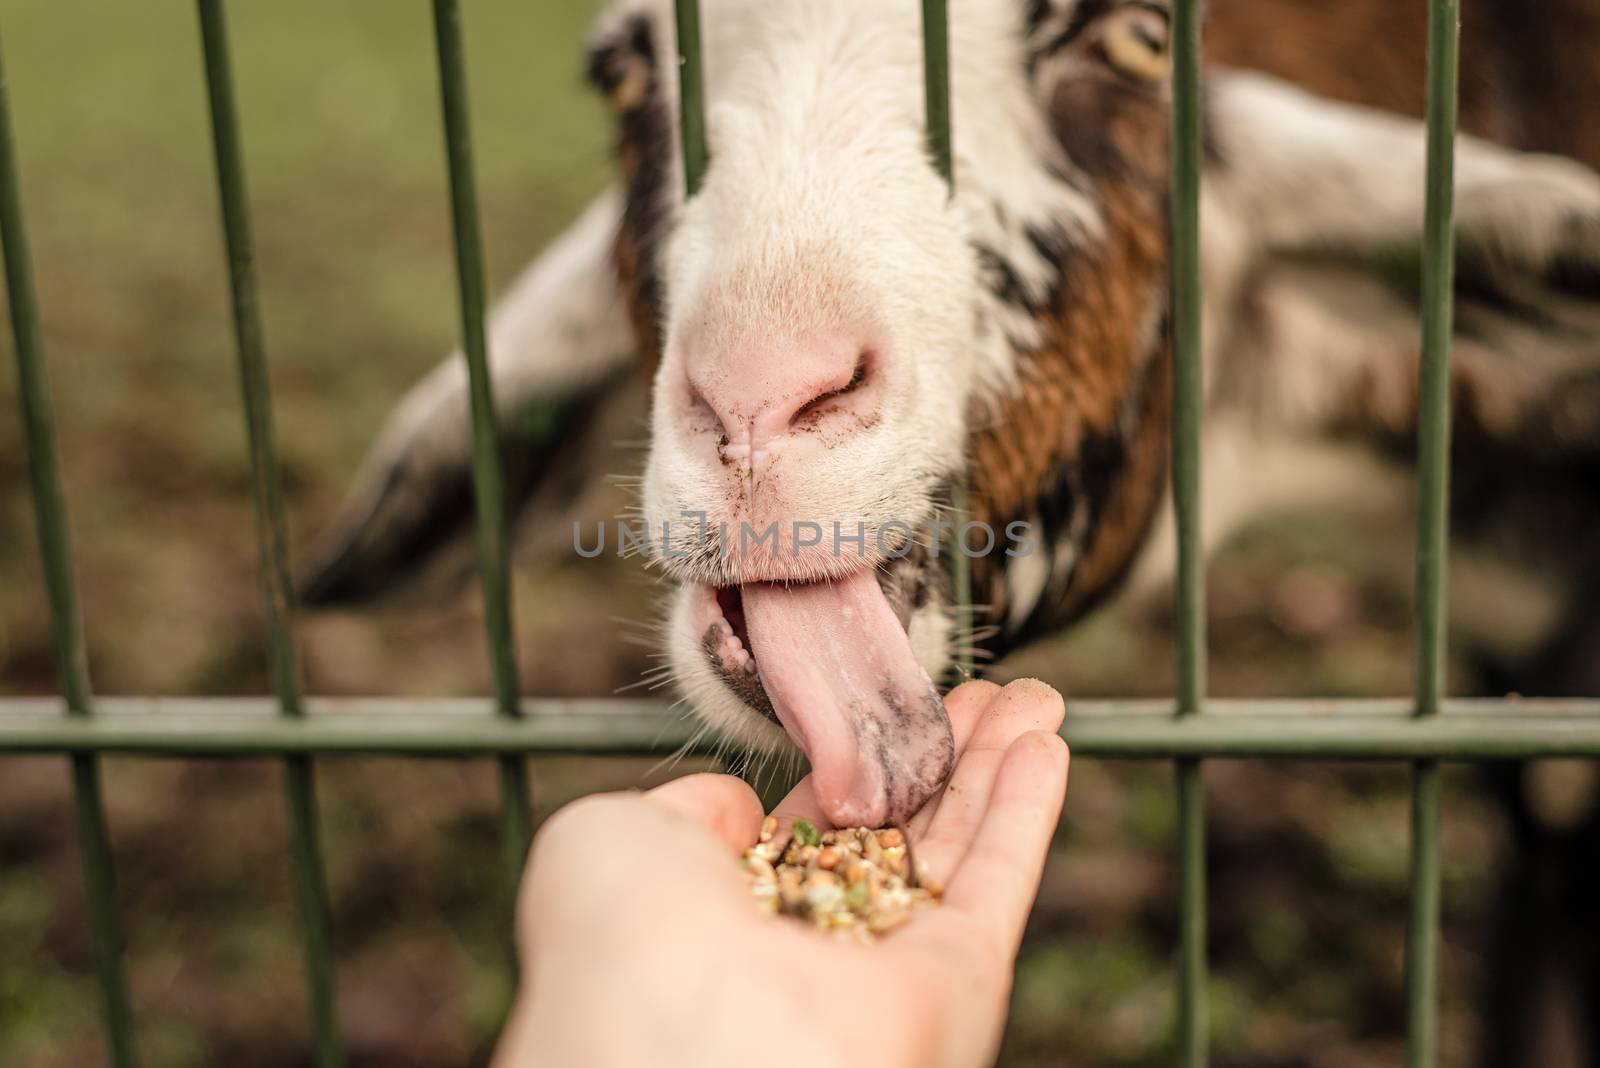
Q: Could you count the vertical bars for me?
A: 7